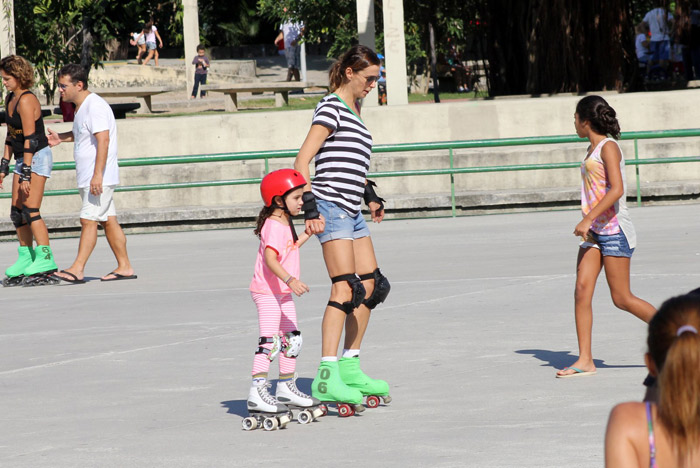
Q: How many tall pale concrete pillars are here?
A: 4